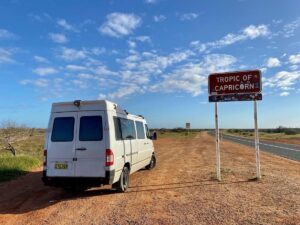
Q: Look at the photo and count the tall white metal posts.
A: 2